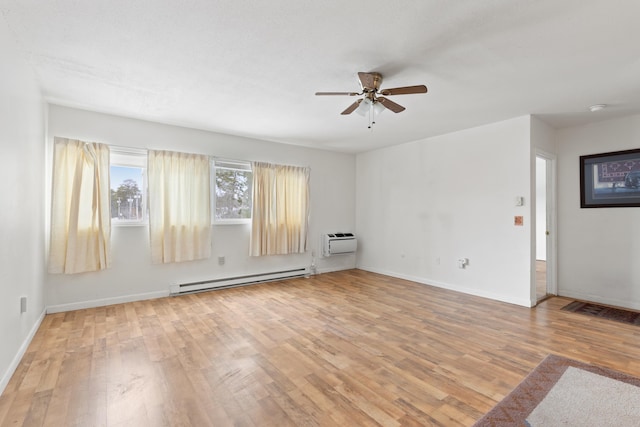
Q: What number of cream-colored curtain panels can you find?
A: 3